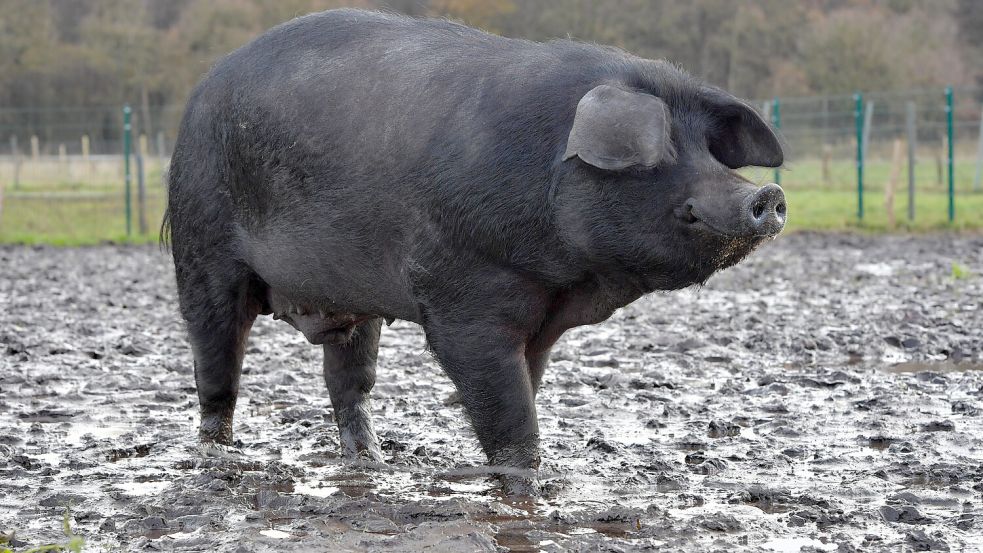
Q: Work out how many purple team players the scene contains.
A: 0